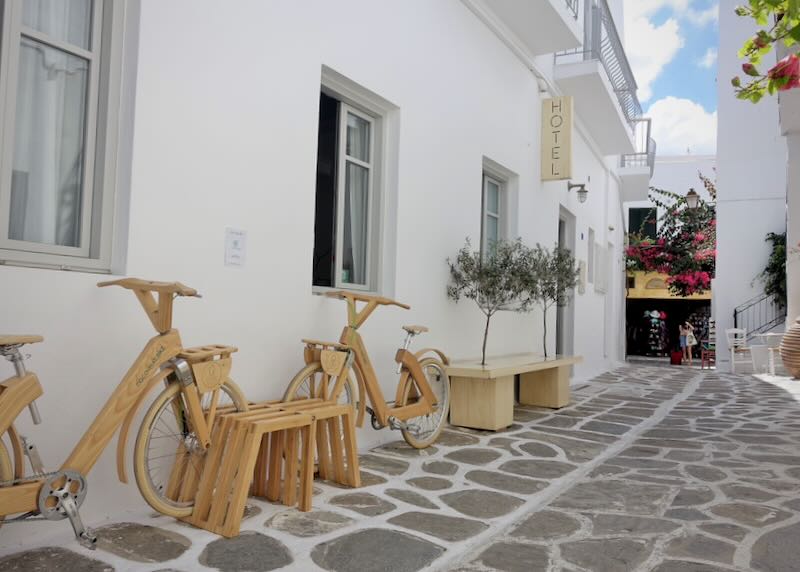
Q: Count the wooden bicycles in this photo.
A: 2